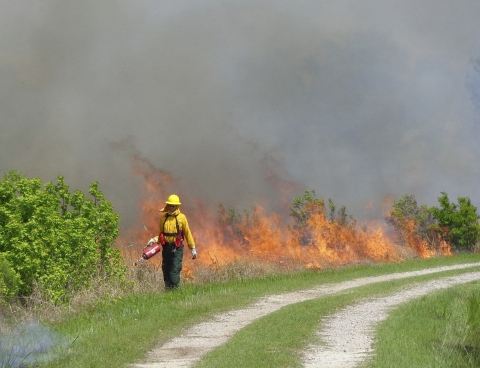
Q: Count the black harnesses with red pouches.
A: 1